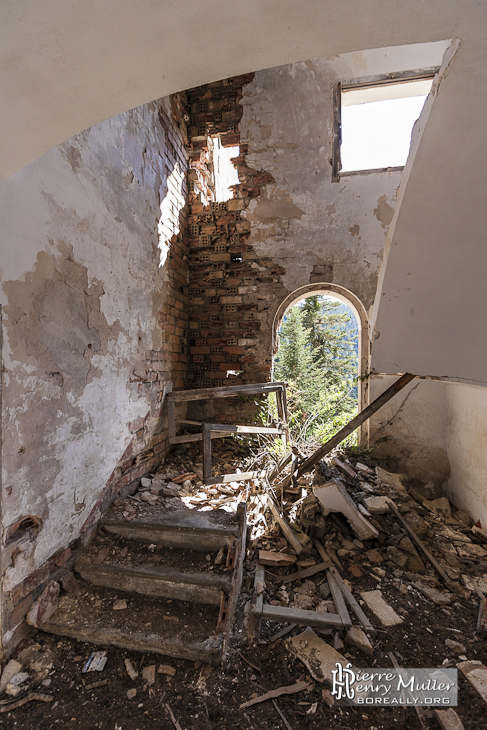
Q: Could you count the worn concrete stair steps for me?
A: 3